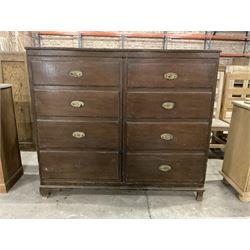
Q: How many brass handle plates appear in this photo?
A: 7